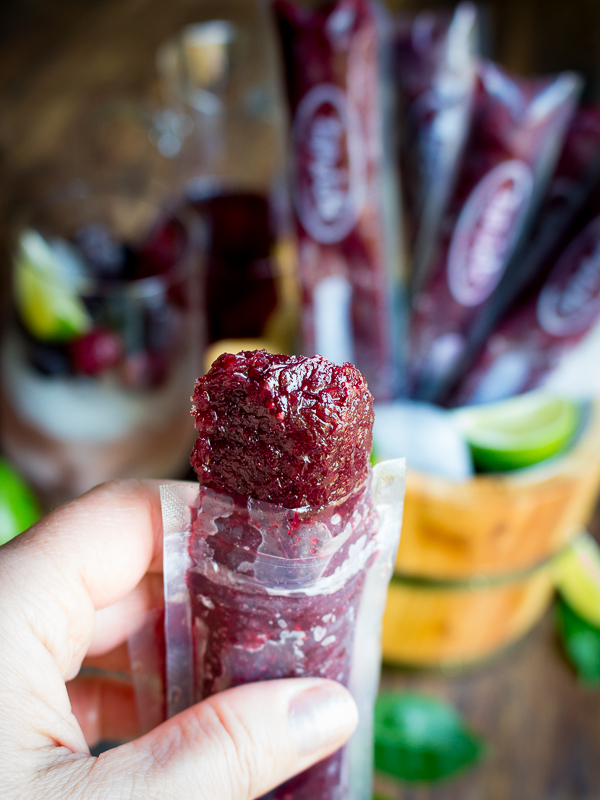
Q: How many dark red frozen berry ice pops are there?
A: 6